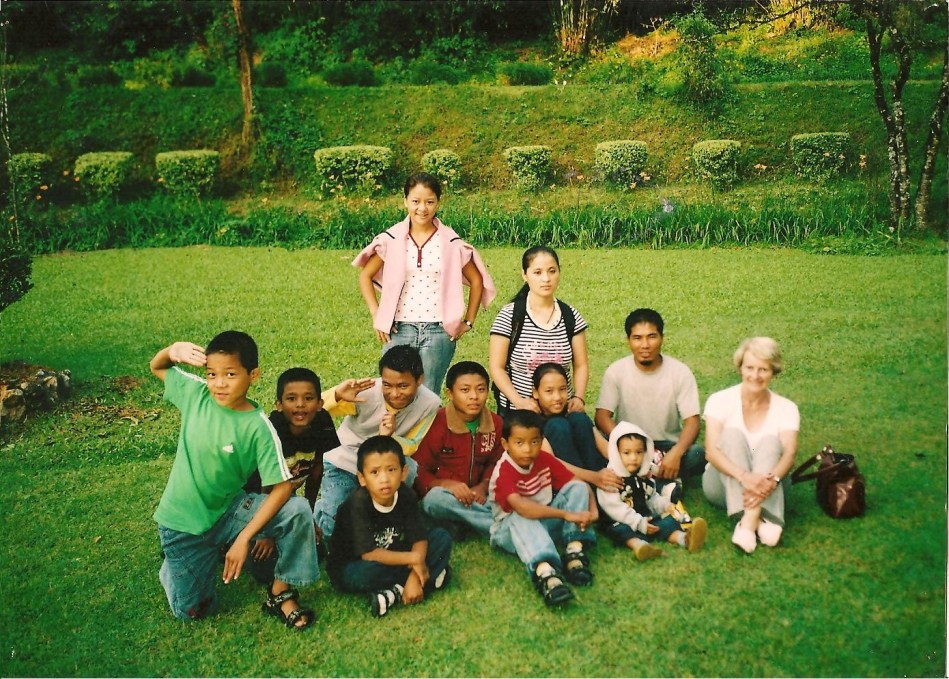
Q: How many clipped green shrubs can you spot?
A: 9